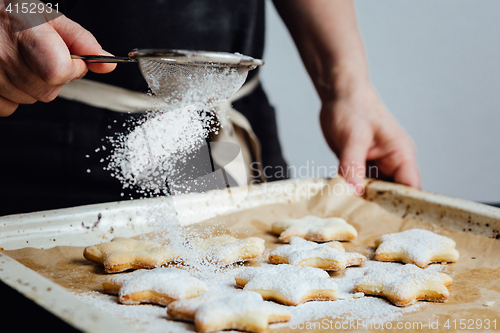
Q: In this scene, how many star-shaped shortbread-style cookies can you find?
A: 9